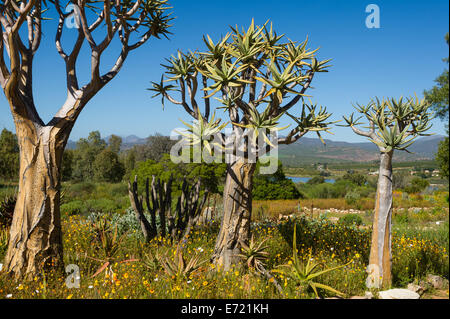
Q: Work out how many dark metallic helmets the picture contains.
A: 0